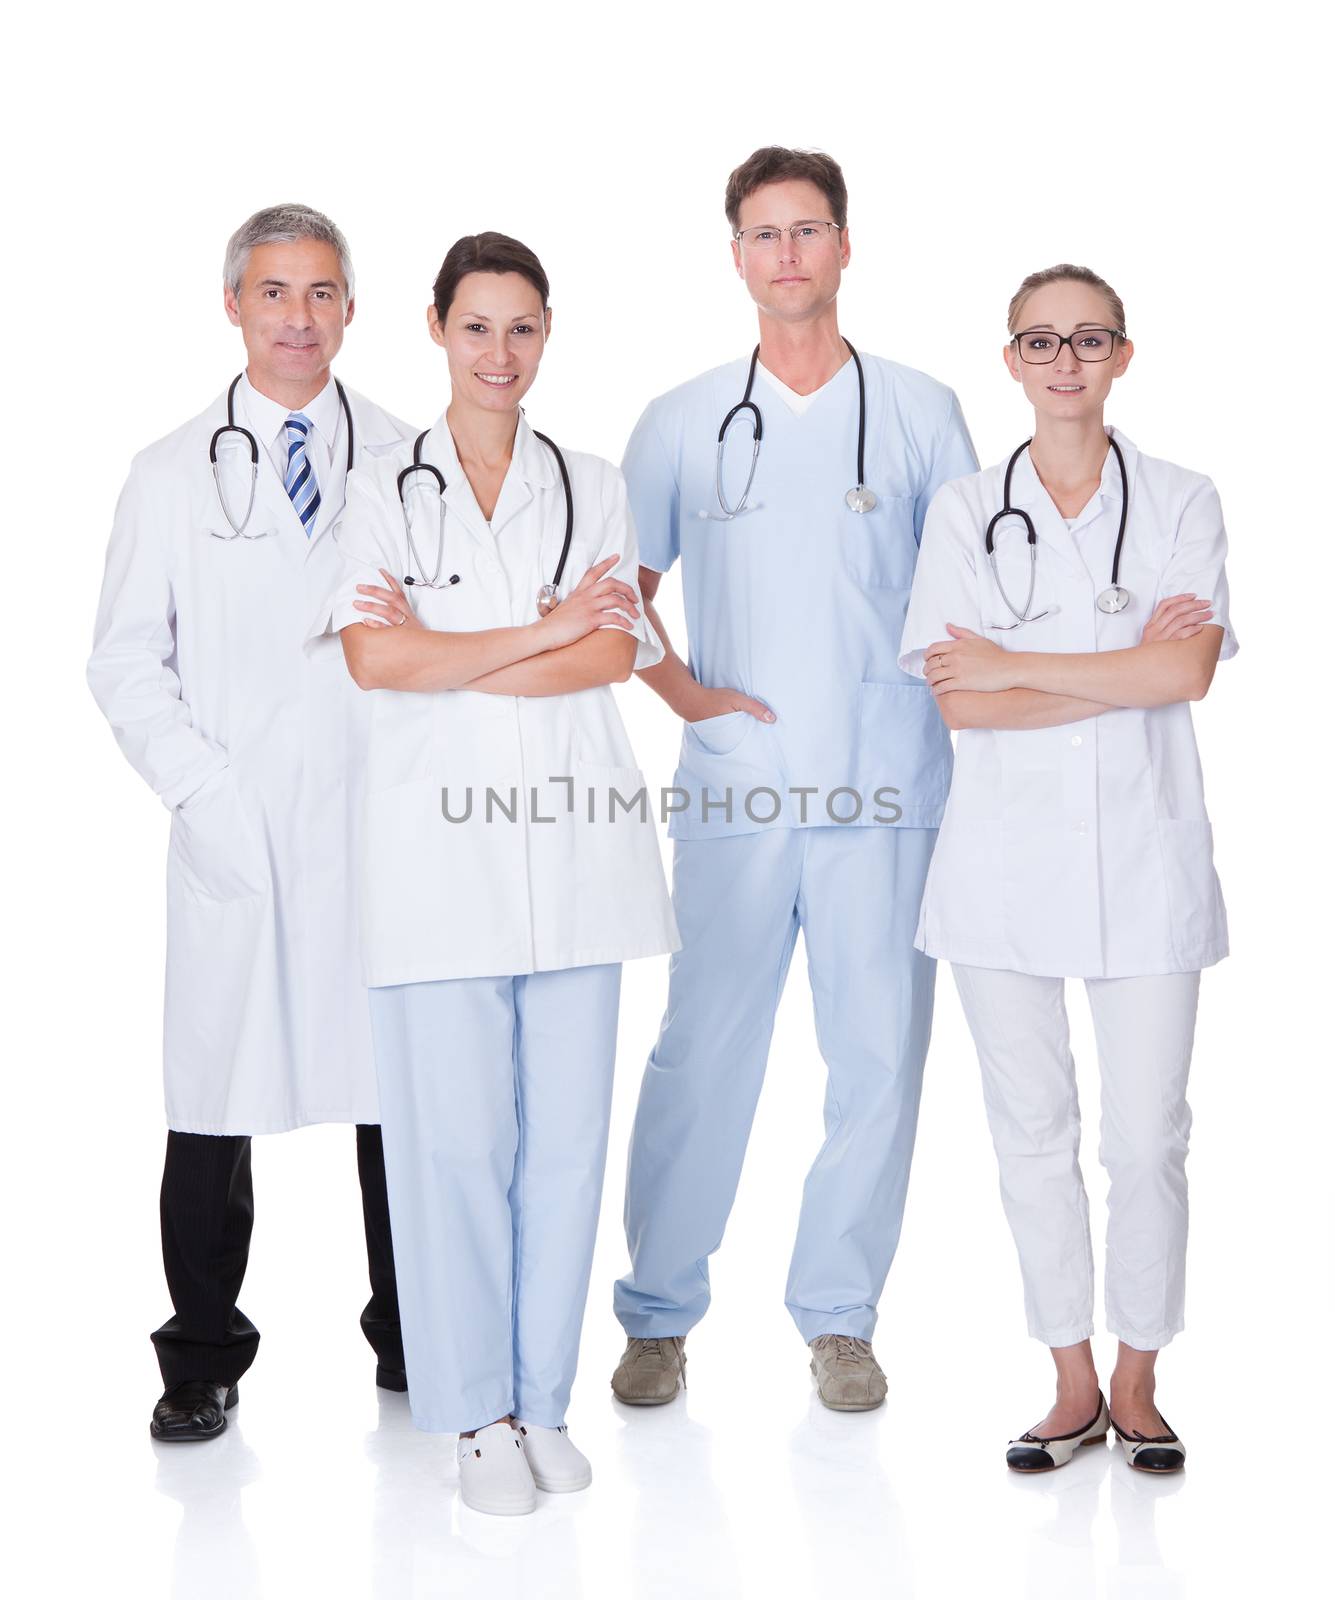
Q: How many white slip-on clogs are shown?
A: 2